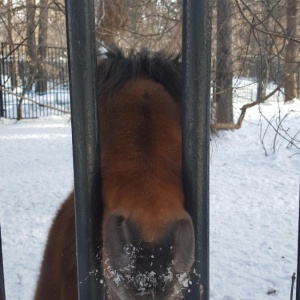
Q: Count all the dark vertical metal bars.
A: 2